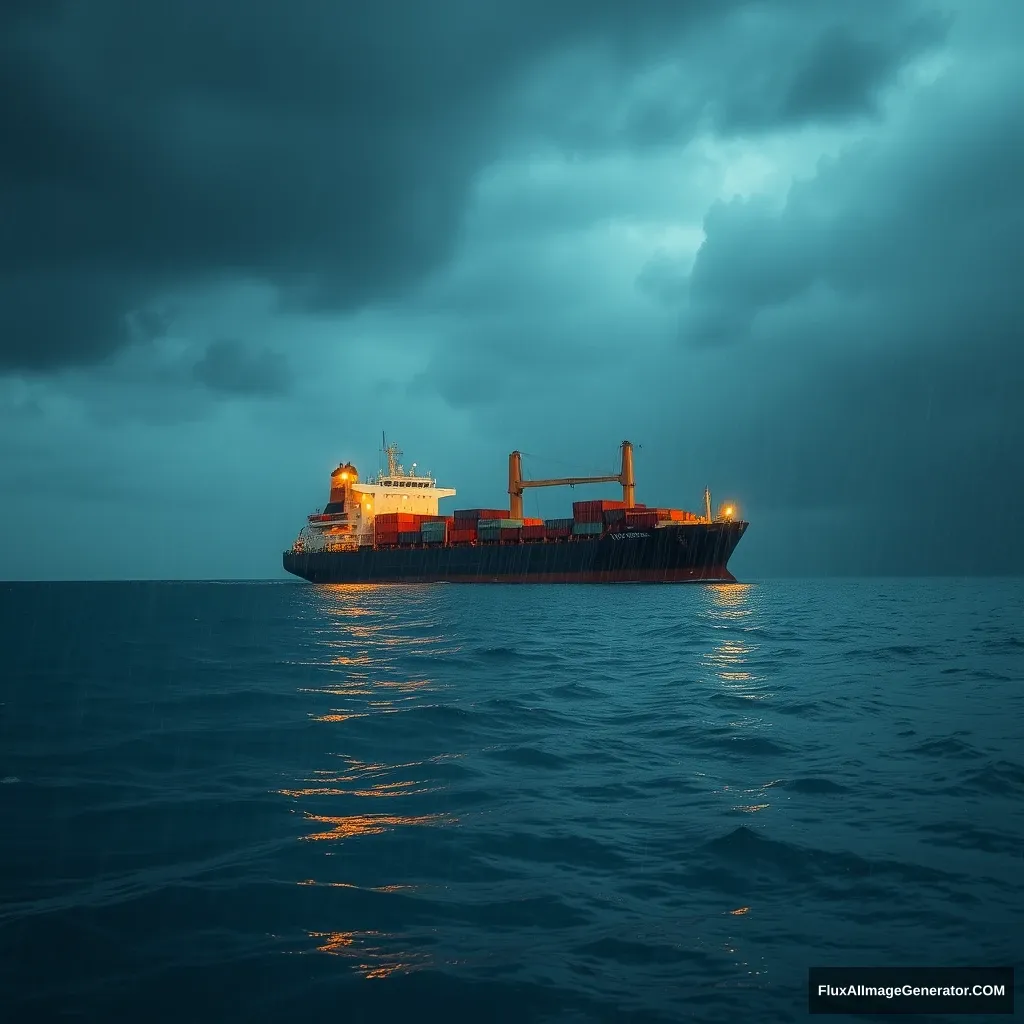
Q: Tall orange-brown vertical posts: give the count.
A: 2